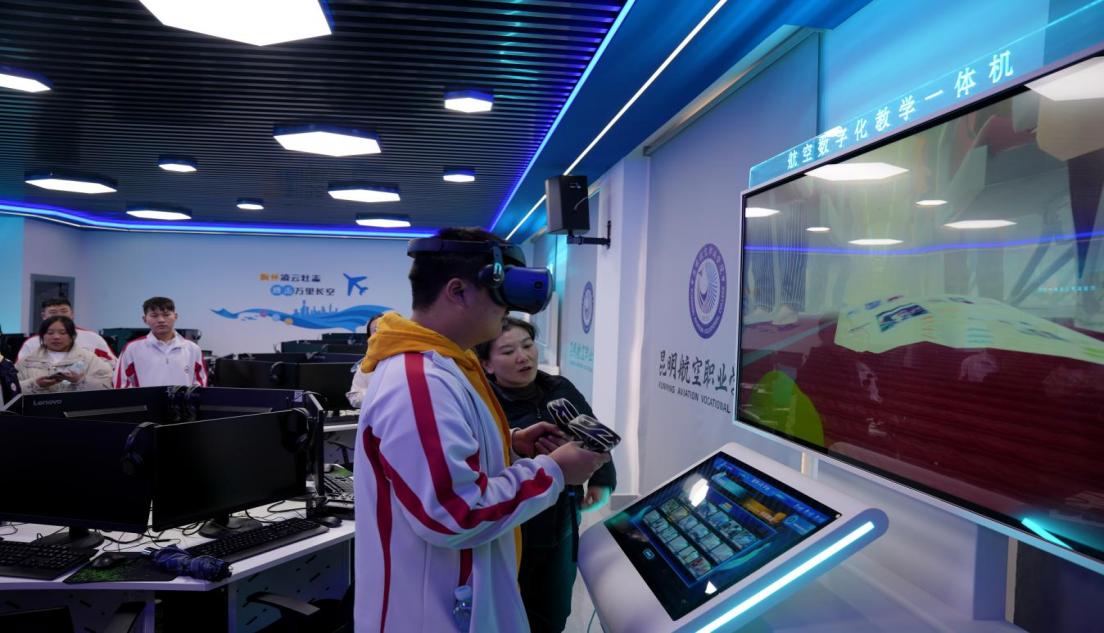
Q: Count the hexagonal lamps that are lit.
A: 11